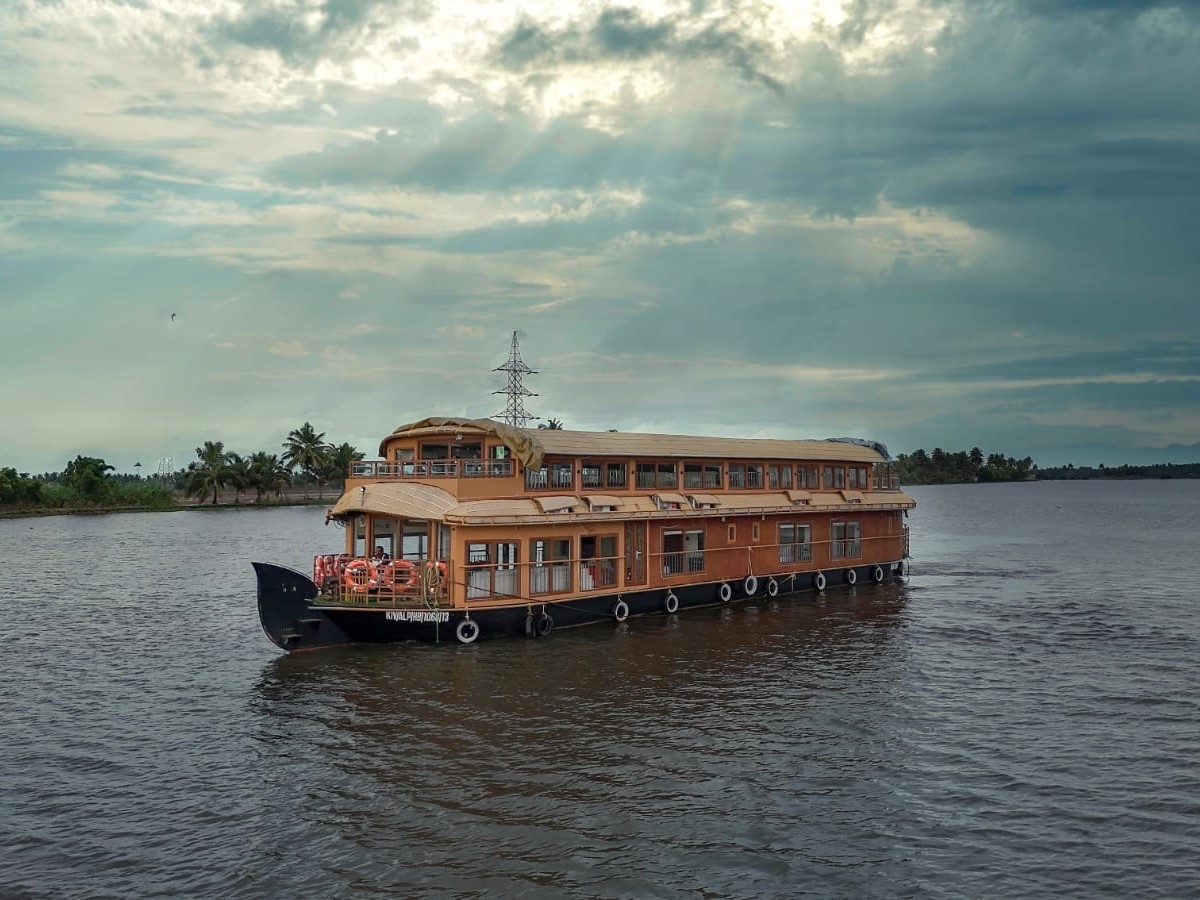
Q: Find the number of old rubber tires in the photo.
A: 11